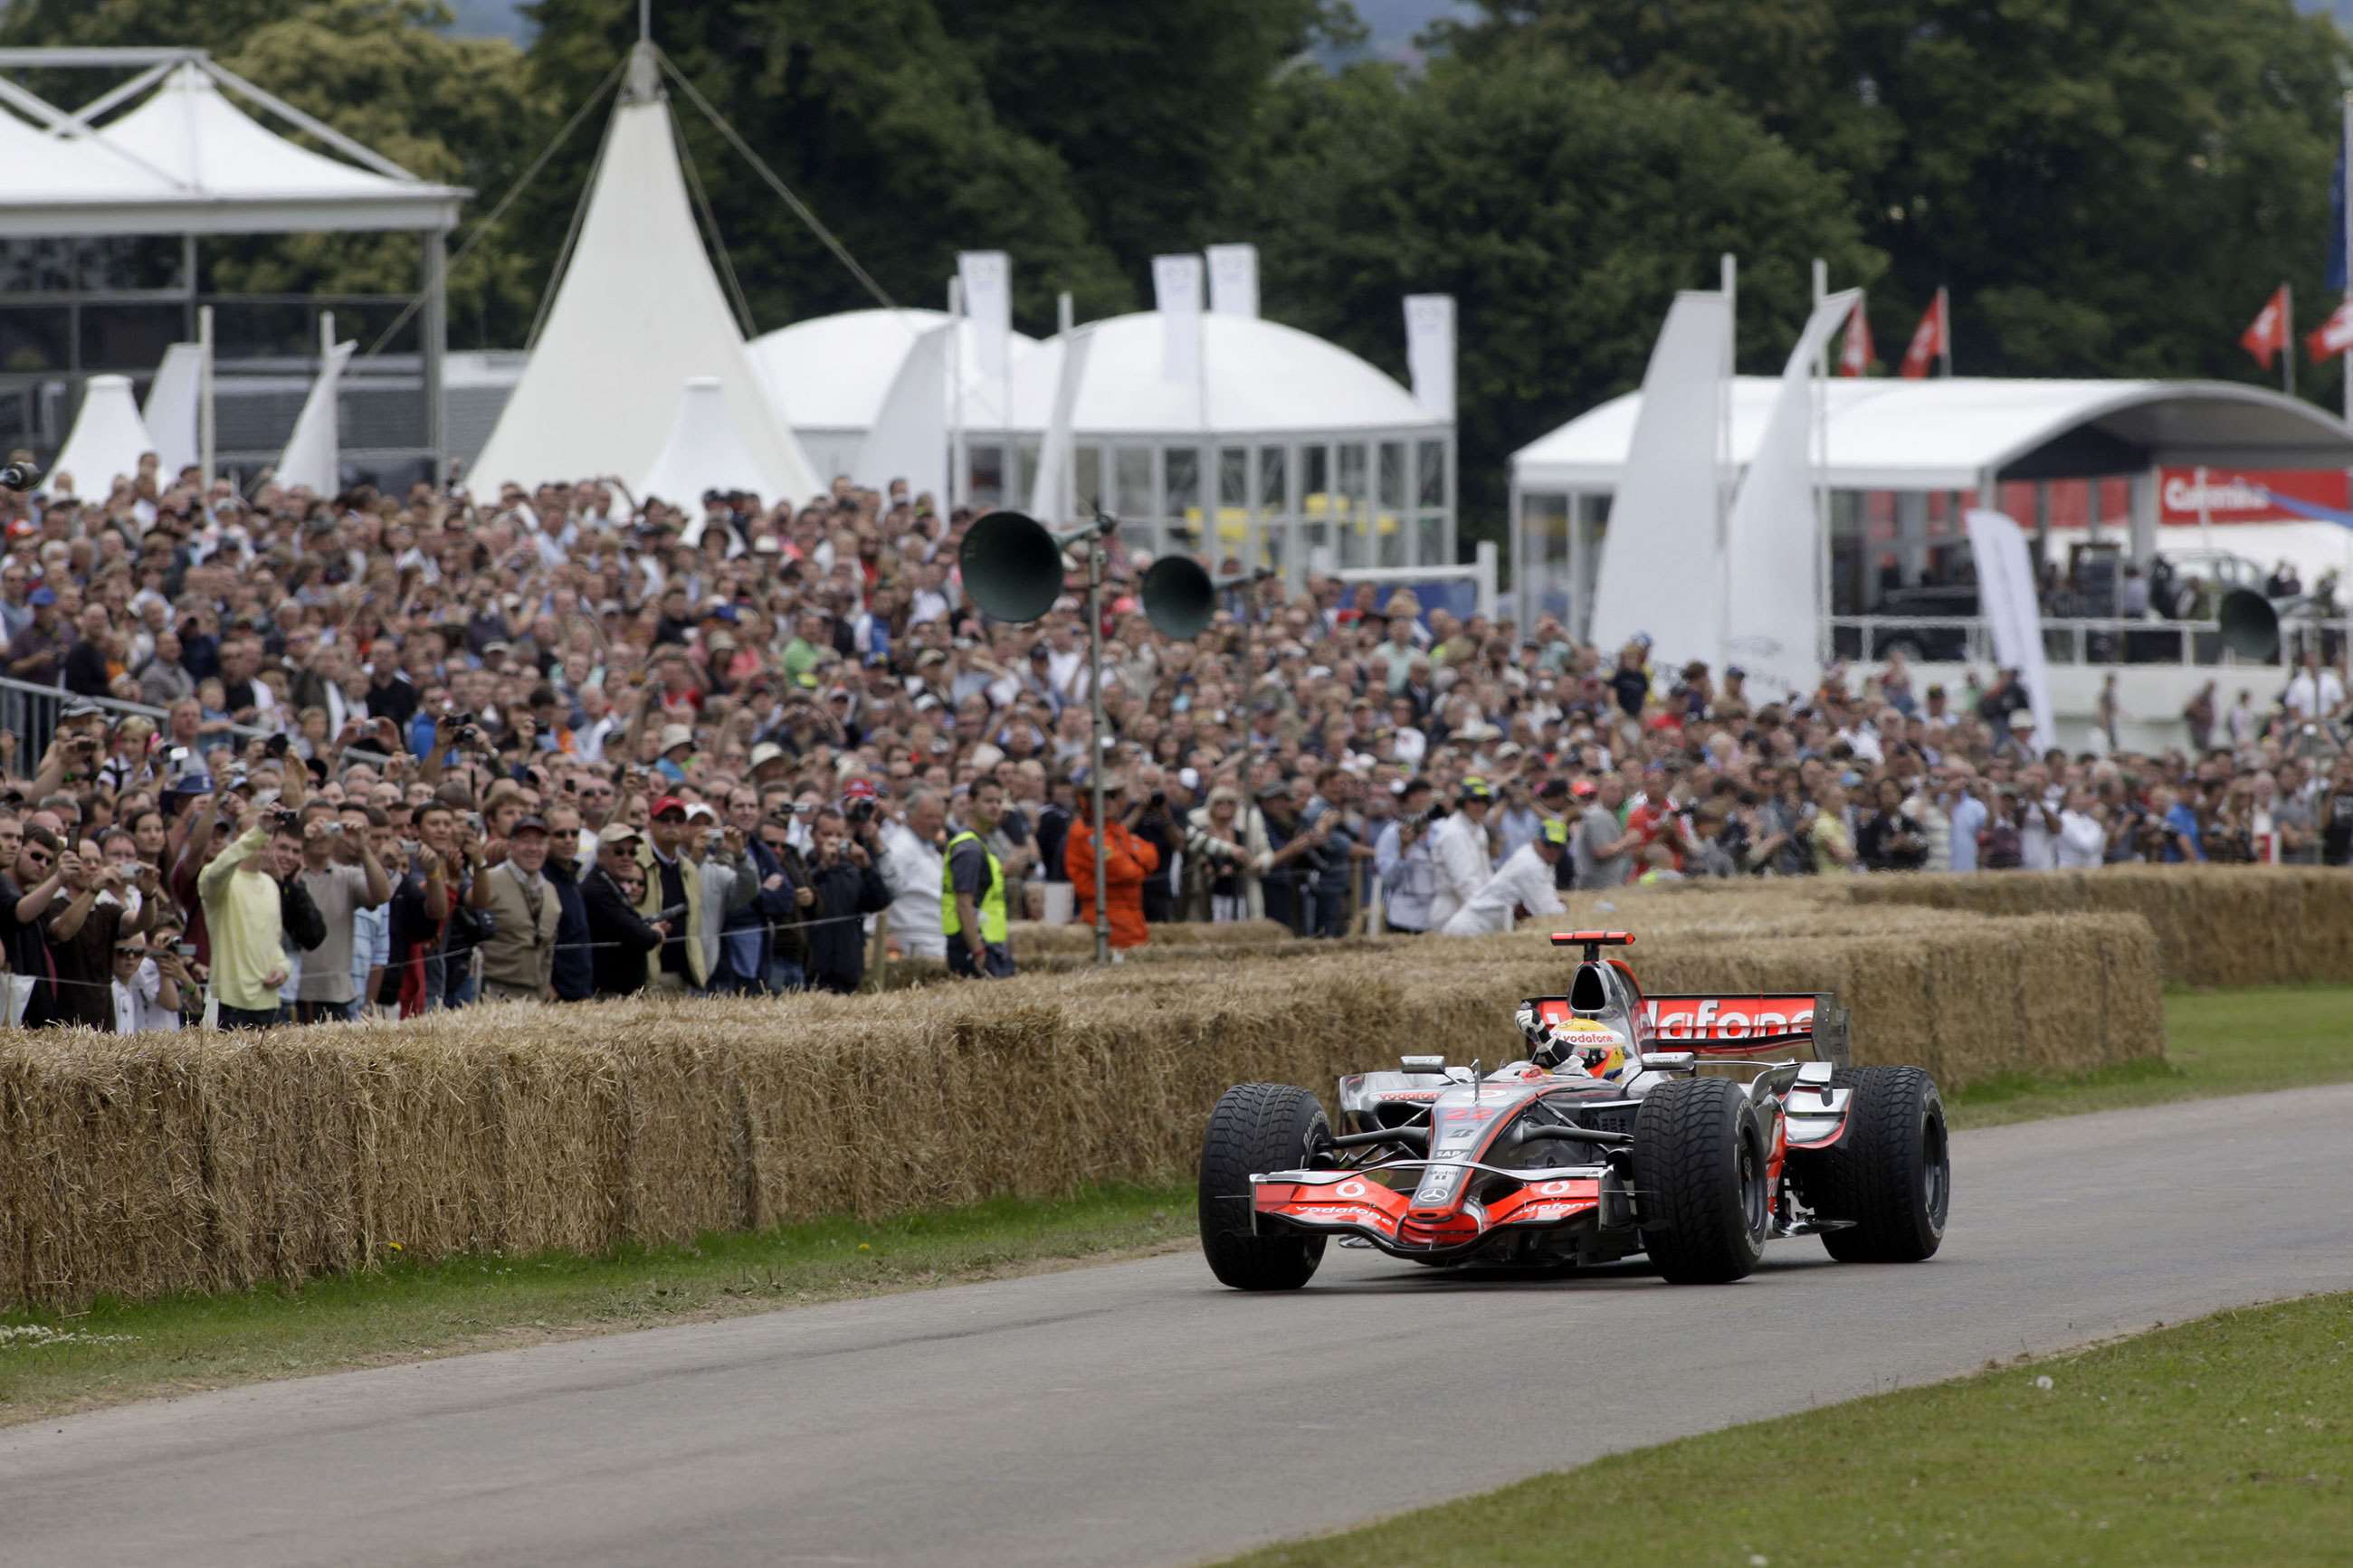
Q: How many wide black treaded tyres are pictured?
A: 3